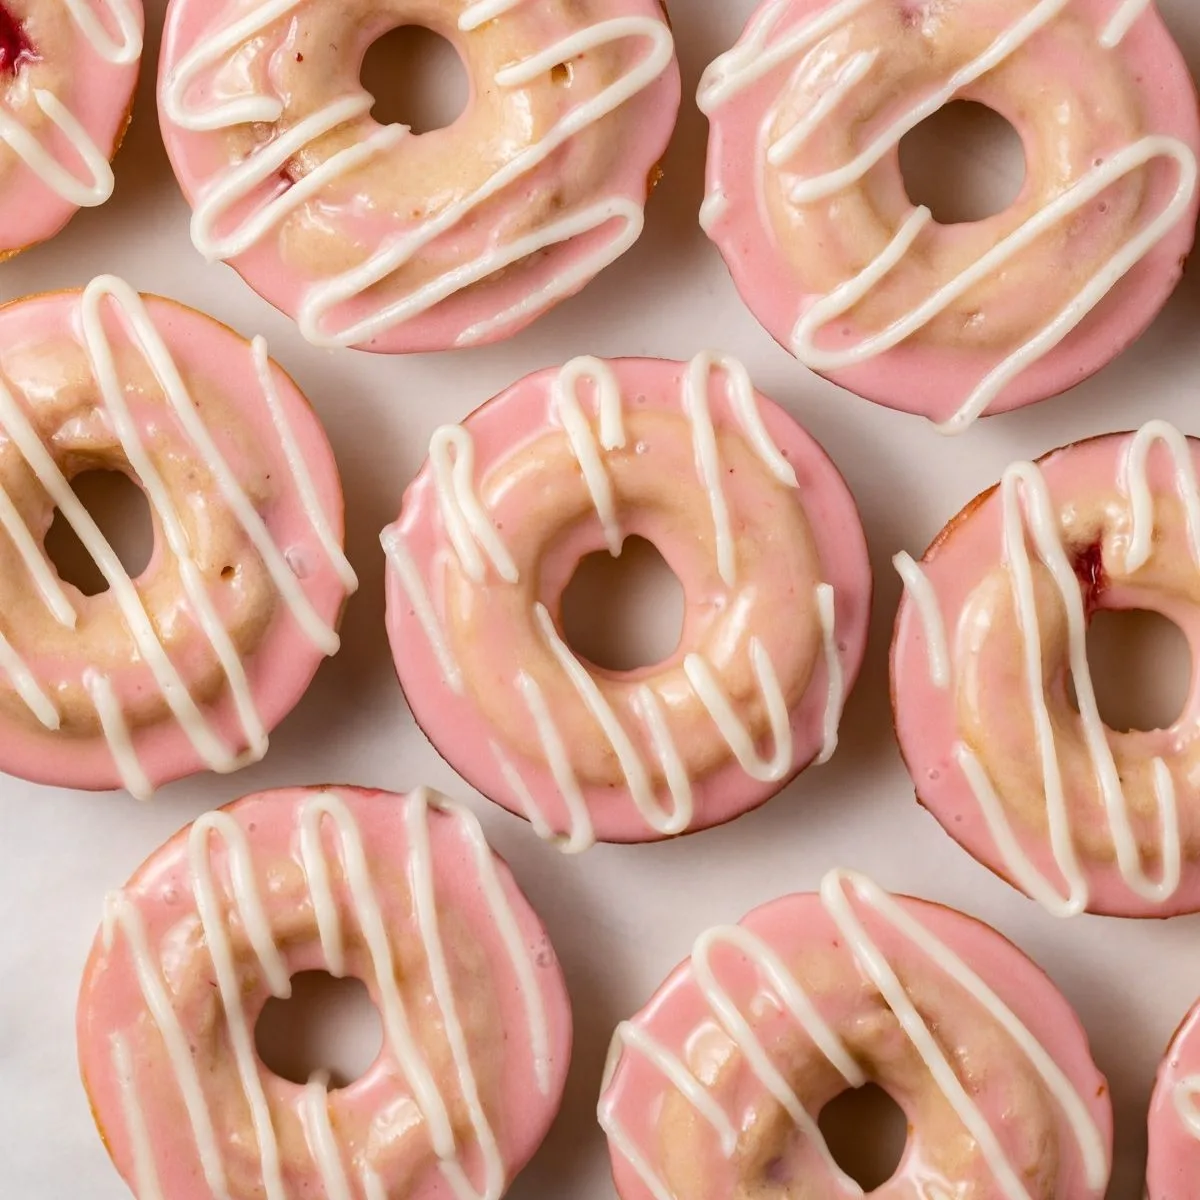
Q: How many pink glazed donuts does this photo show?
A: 9